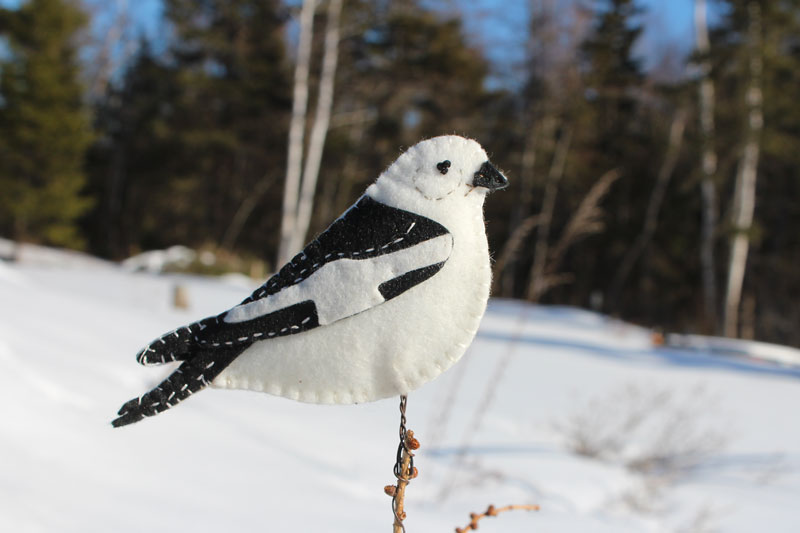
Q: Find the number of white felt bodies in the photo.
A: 1